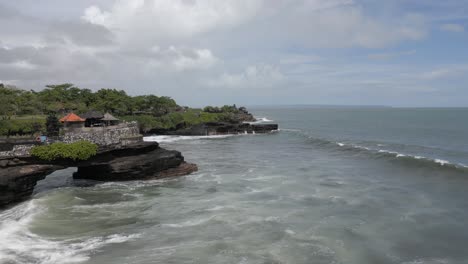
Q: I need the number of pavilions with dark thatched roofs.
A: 2